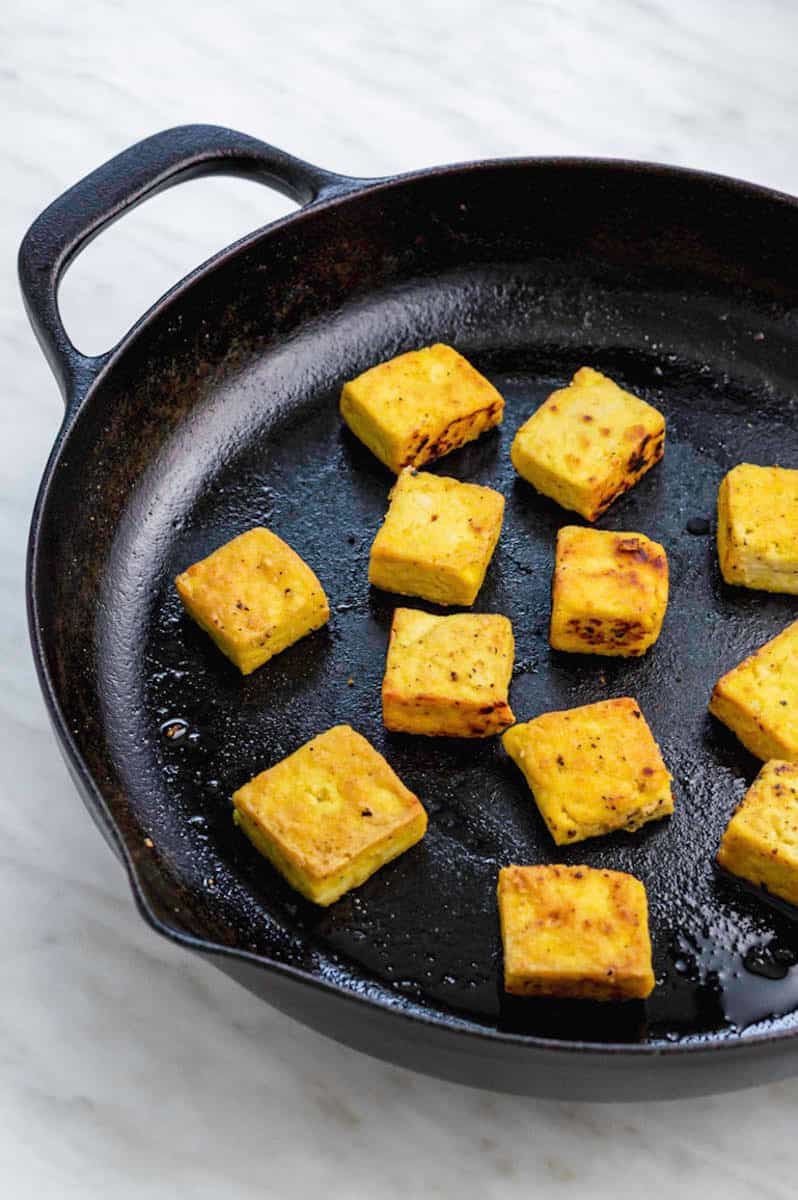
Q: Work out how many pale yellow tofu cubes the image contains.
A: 12